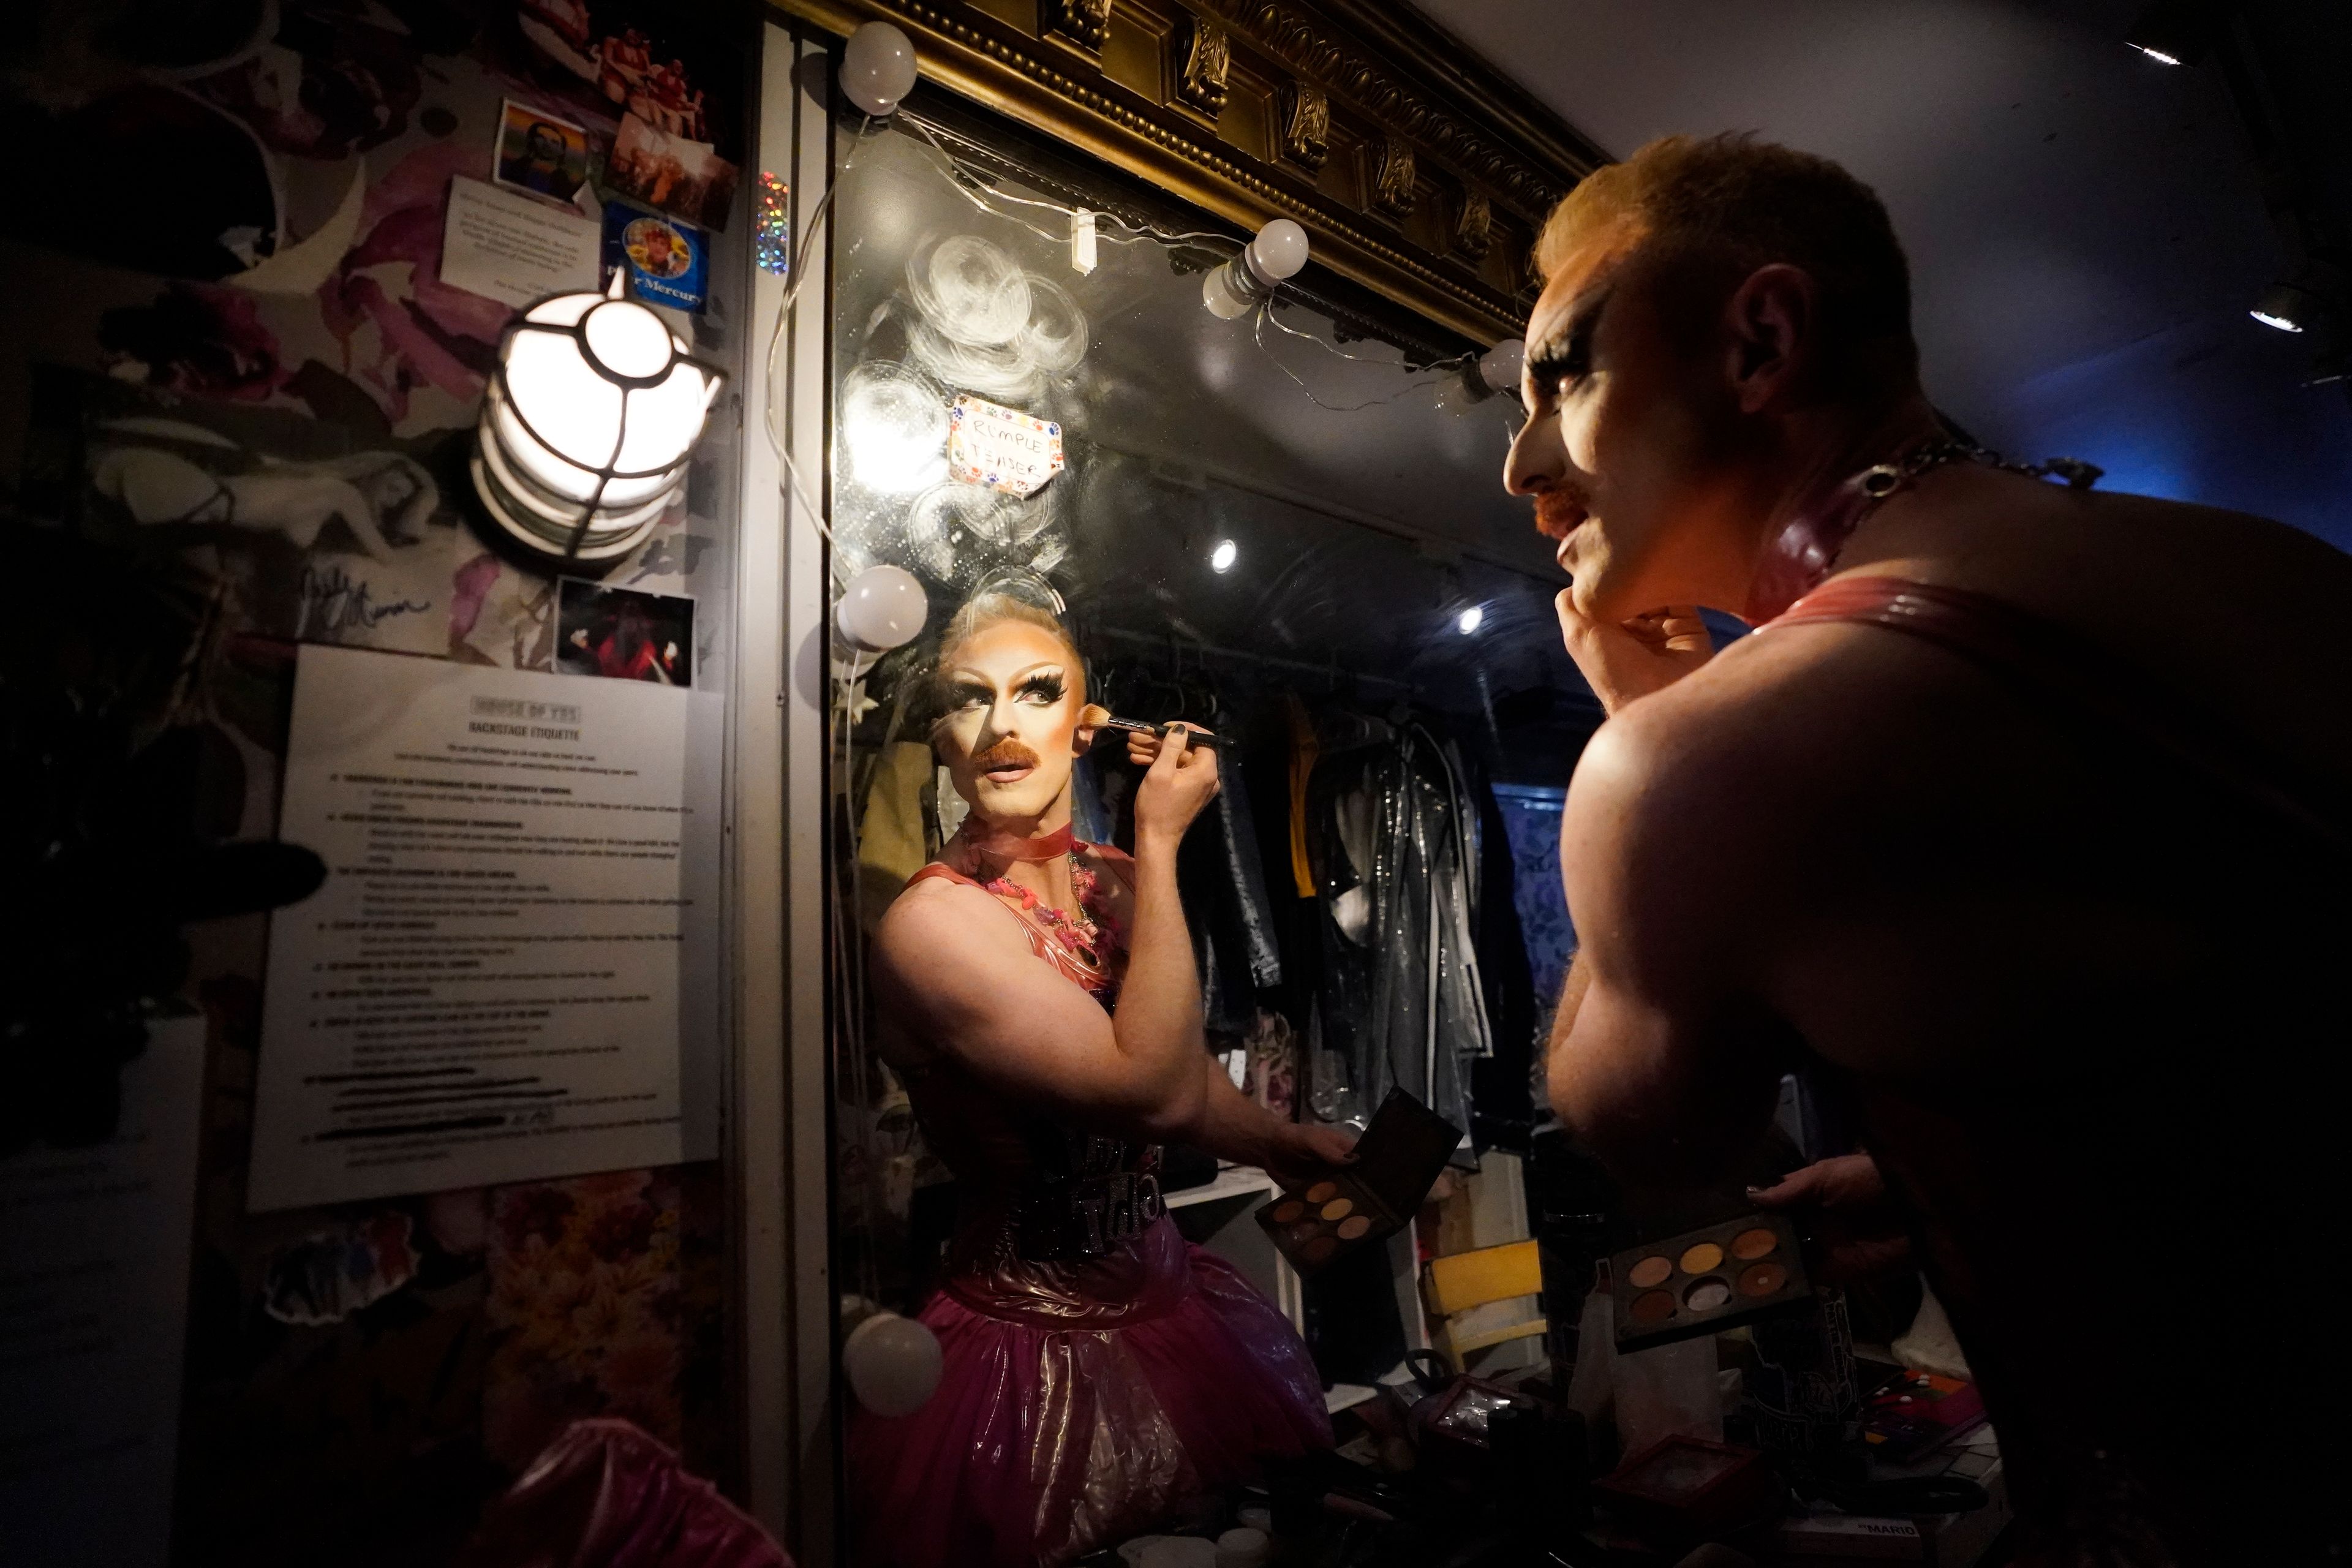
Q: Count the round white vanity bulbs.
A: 5